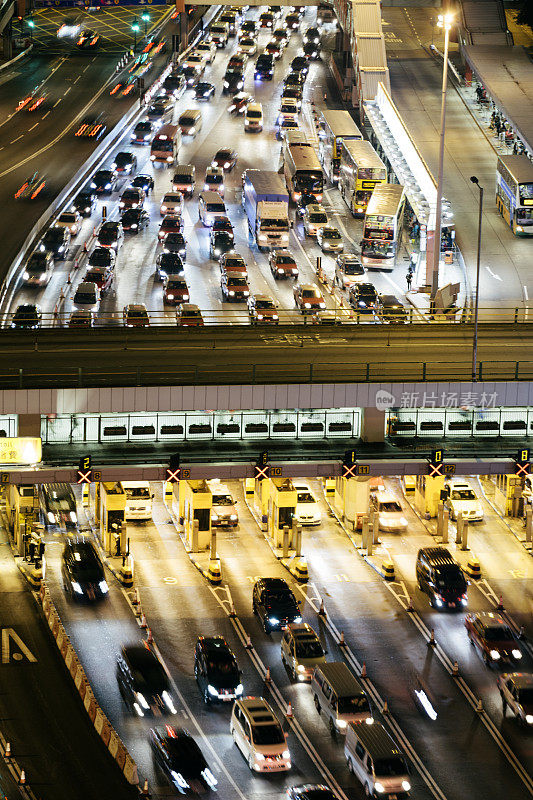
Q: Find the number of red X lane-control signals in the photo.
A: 6